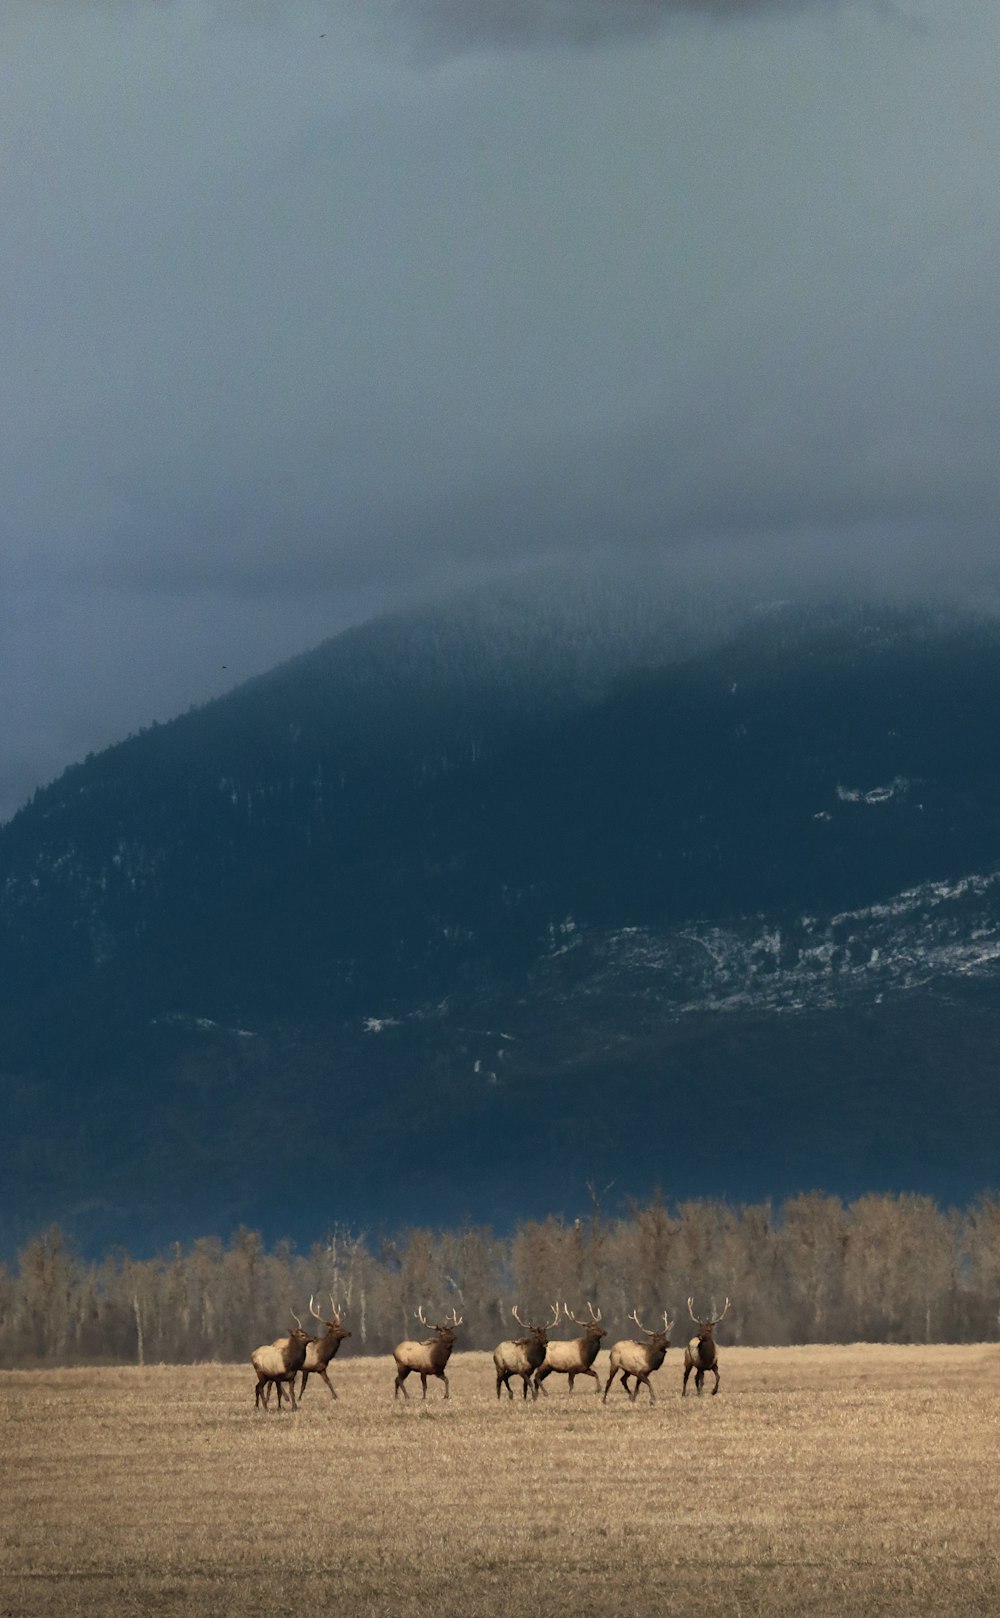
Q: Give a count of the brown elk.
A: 7